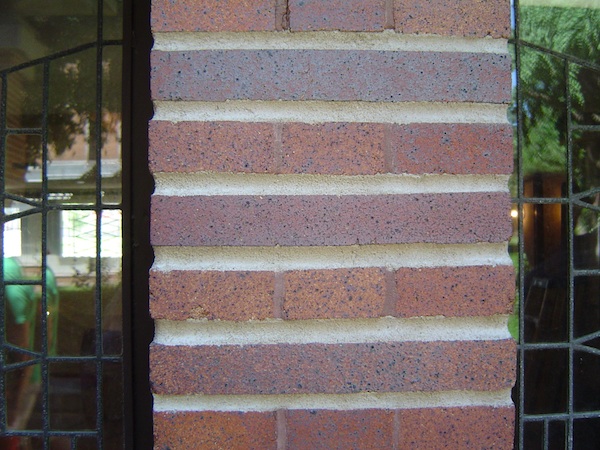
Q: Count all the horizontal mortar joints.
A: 6